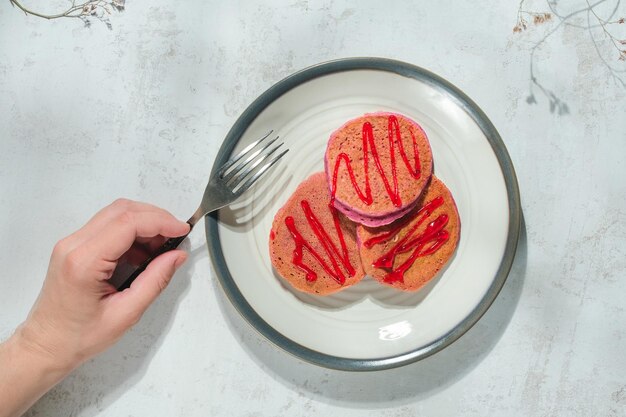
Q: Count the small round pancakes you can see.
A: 3